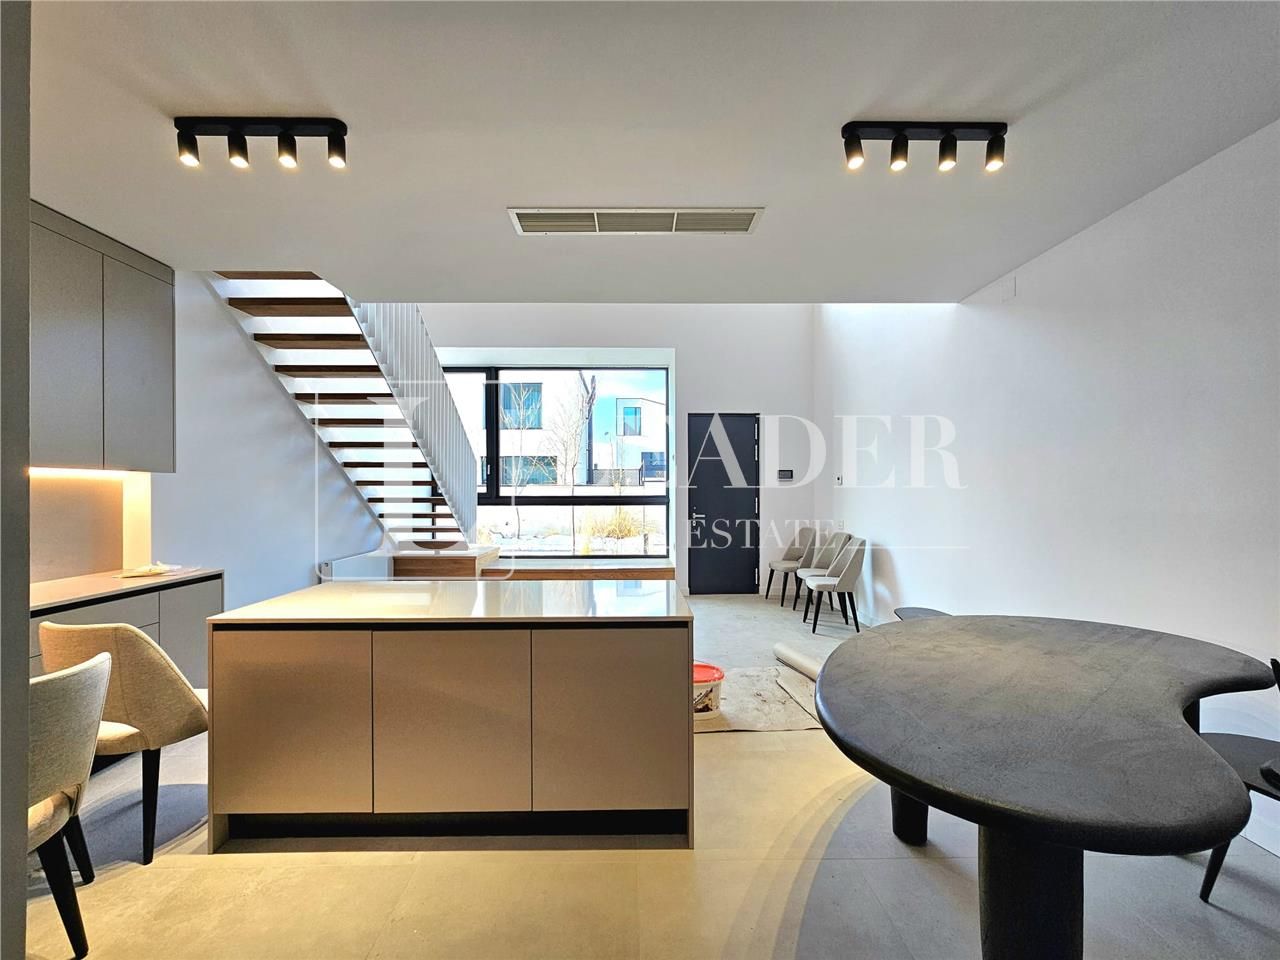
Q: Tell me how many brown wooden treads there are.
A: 13